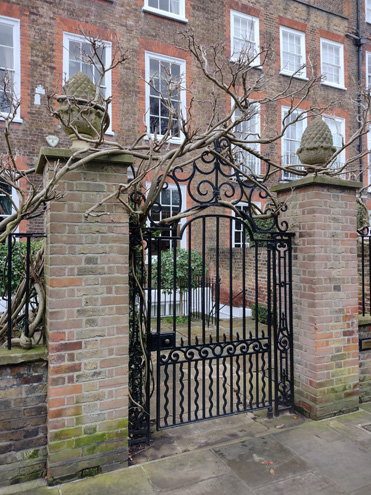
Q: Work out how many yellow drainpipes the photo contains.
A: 0